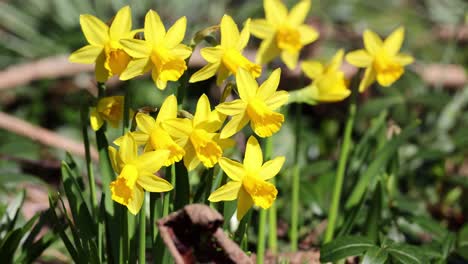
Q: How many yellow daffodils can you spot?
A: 12